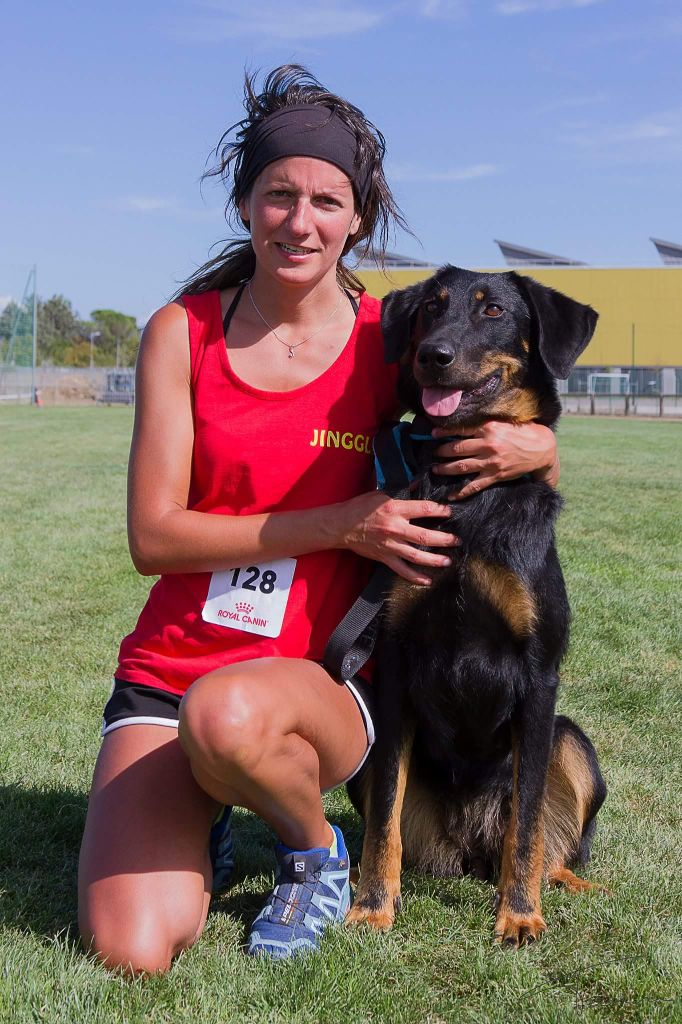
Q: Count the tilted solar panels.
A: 3